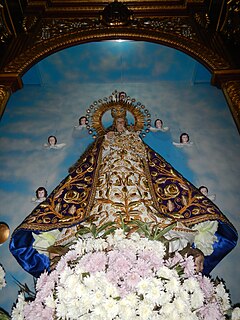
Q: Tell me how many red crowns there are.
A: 0